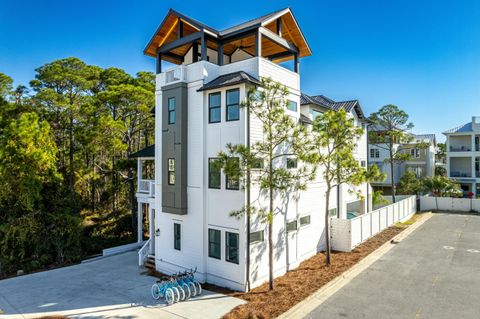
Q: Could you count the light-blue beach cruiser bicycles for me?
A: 6